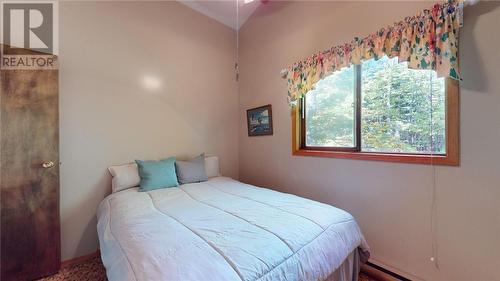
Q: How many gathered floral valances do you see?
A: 1